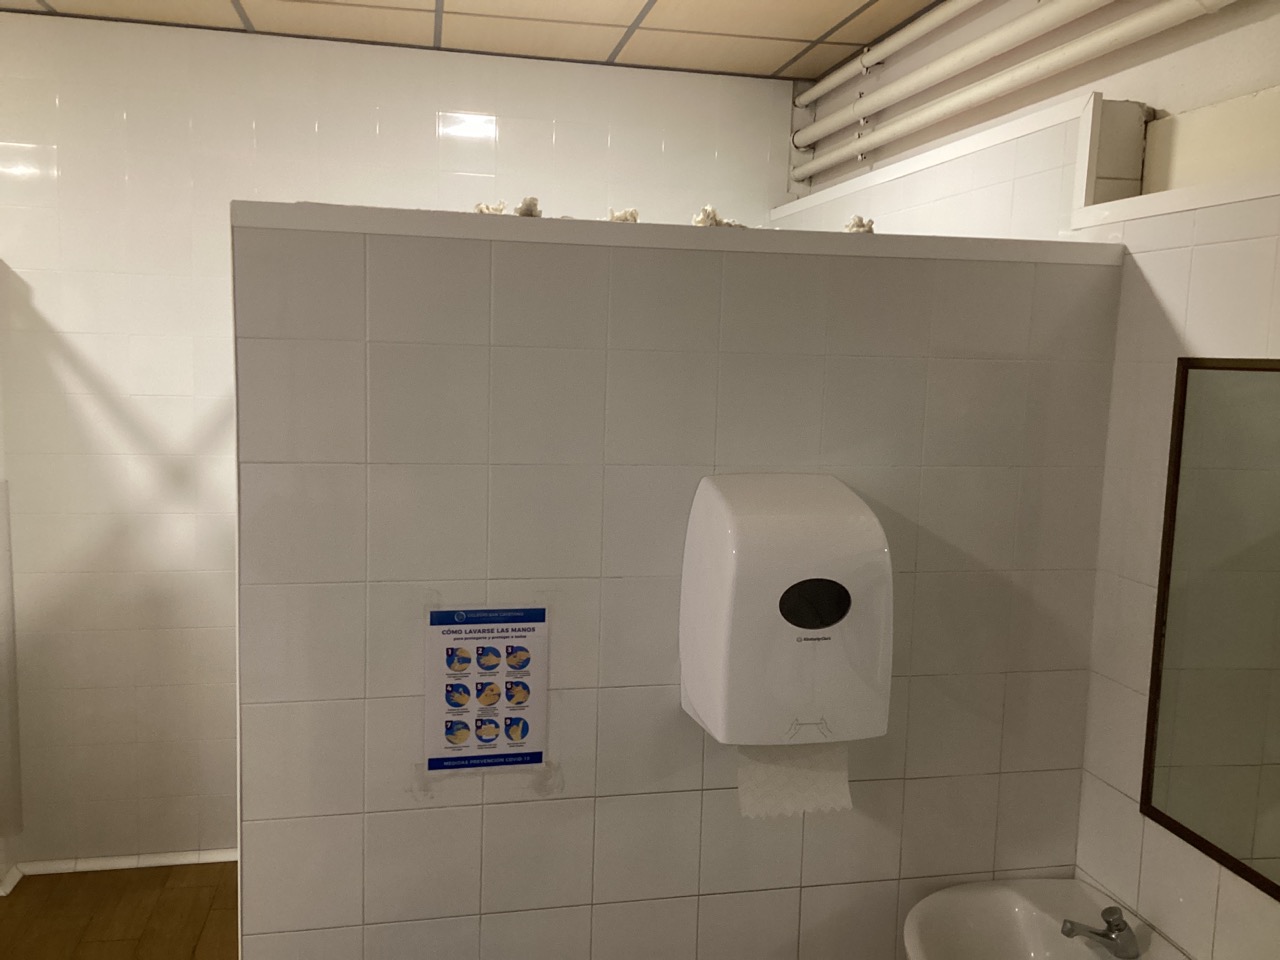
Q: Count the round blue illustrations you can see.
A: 9